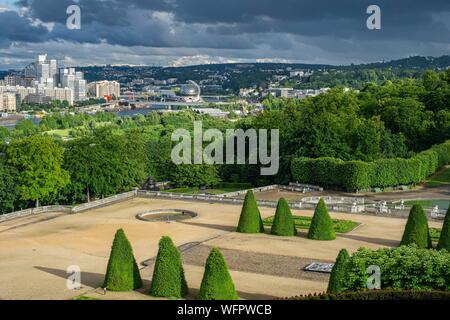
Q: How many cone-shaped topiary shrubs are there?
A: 9